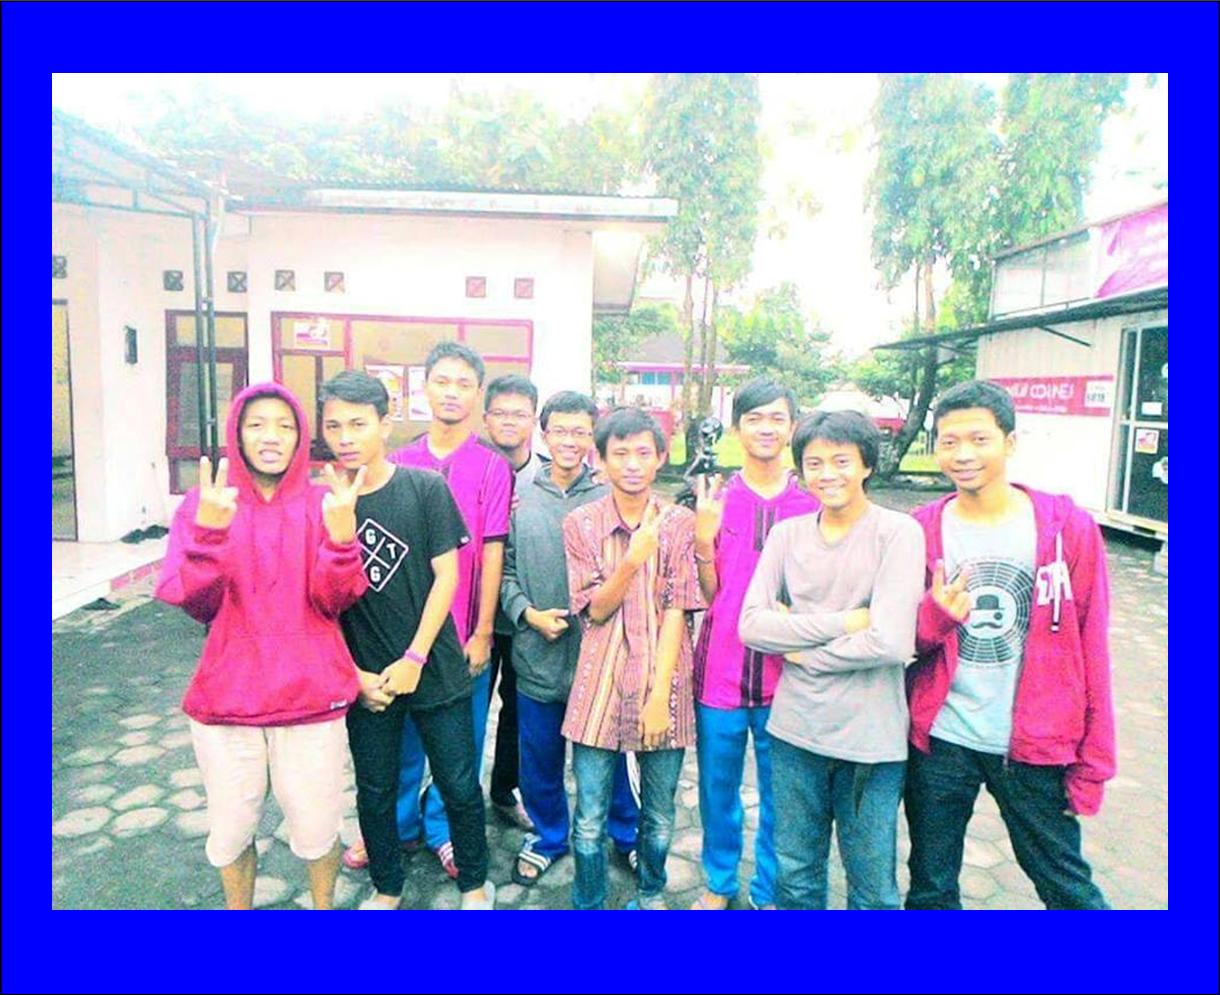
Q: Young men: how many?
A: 9